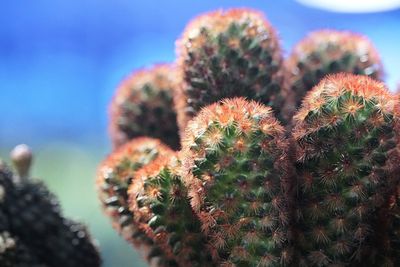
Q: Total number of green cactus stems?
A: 7